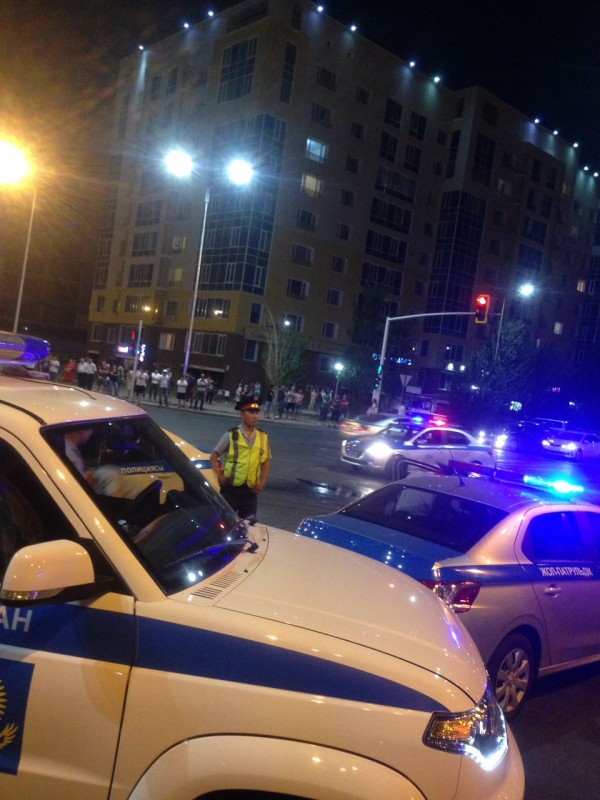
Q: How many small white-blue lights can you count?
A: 12